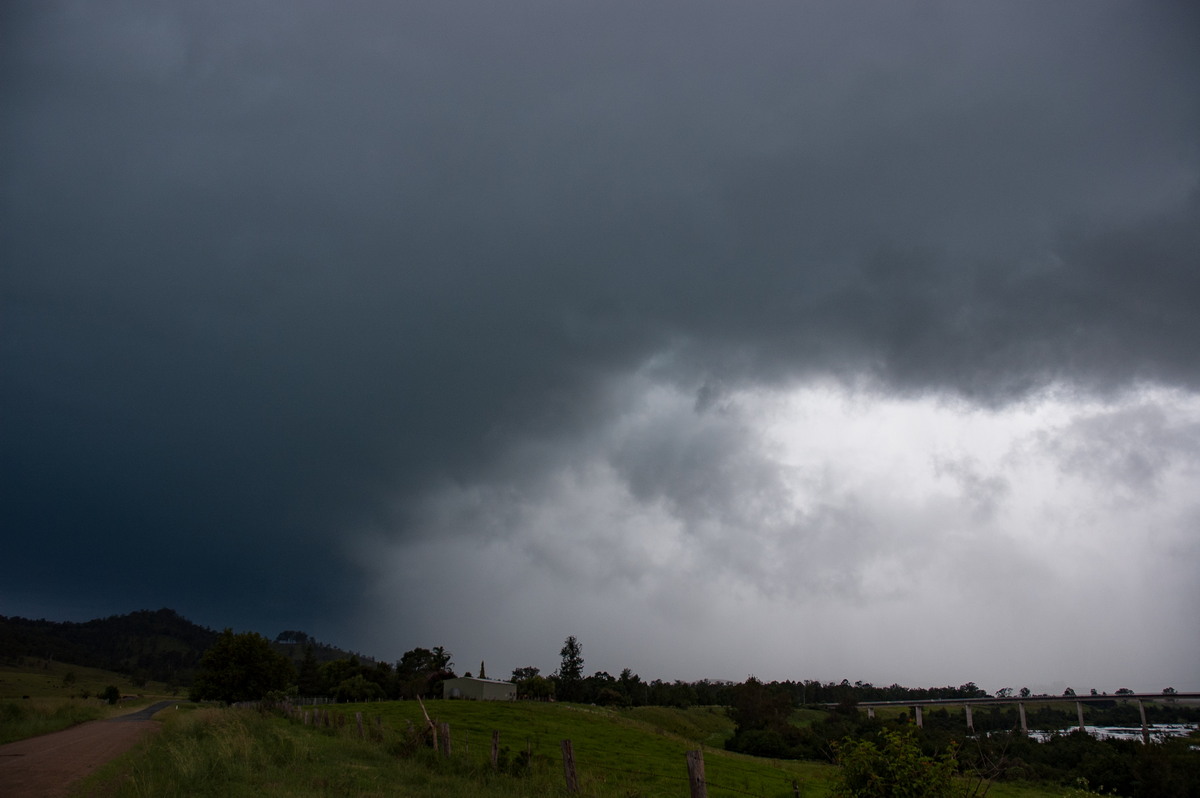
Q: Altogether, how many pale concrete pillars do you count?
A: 6